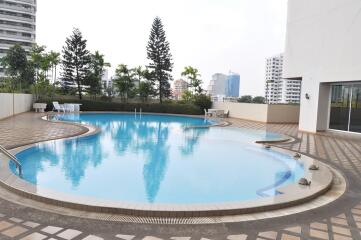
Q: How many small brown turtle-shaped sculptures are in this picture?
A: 4